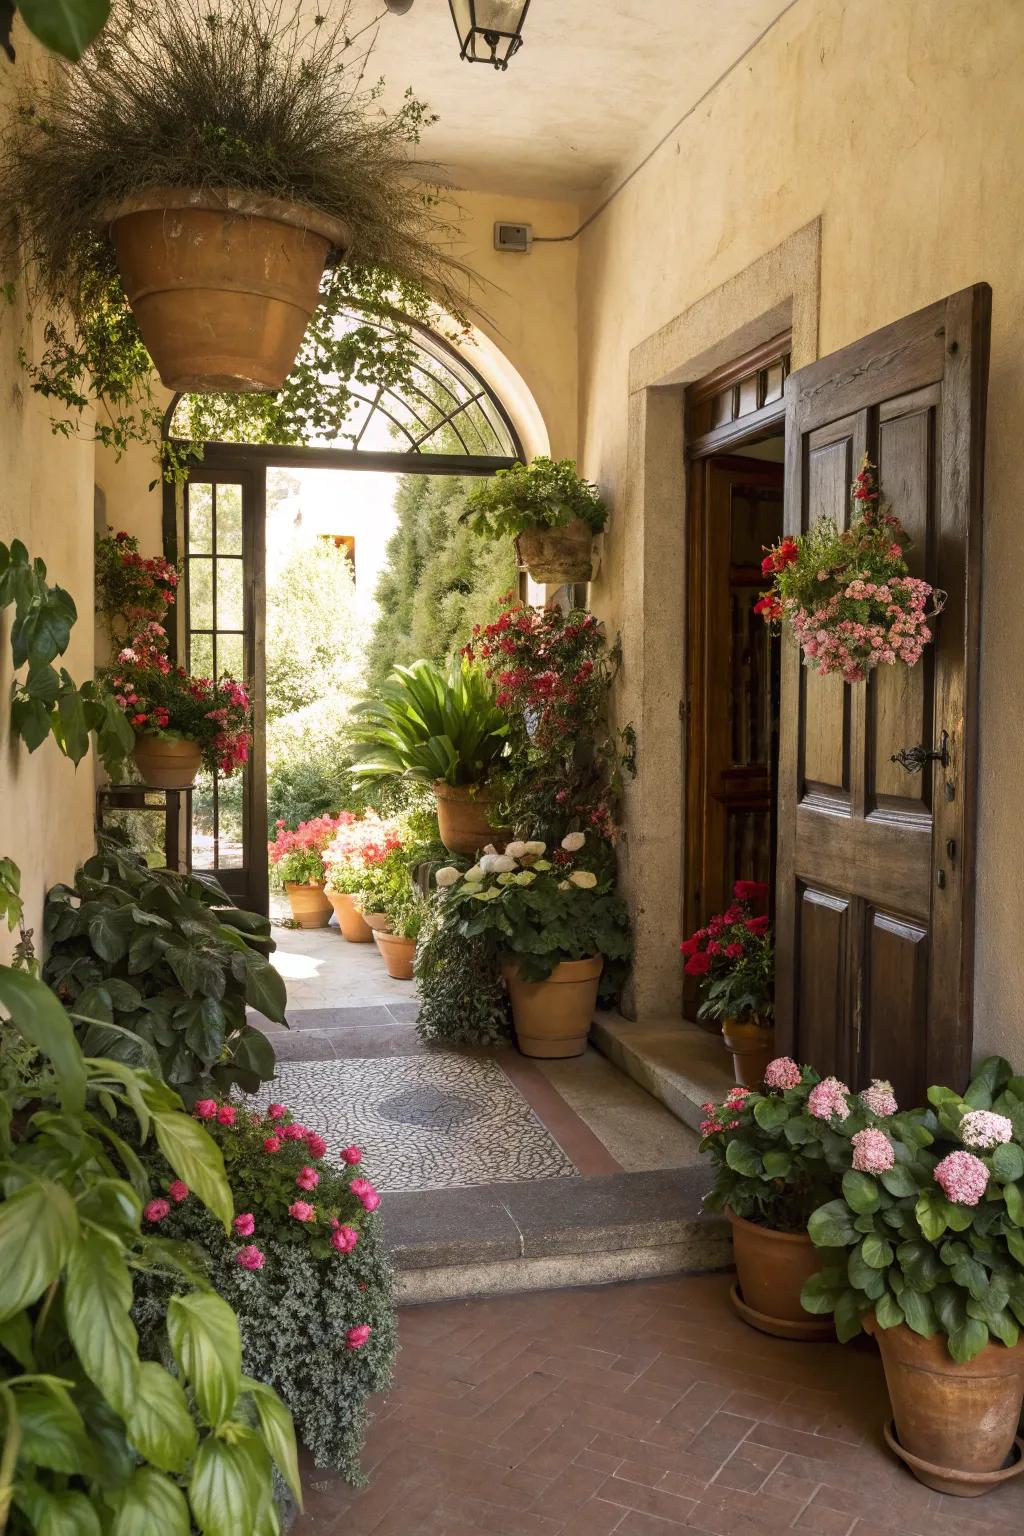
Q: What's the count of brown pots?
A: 12